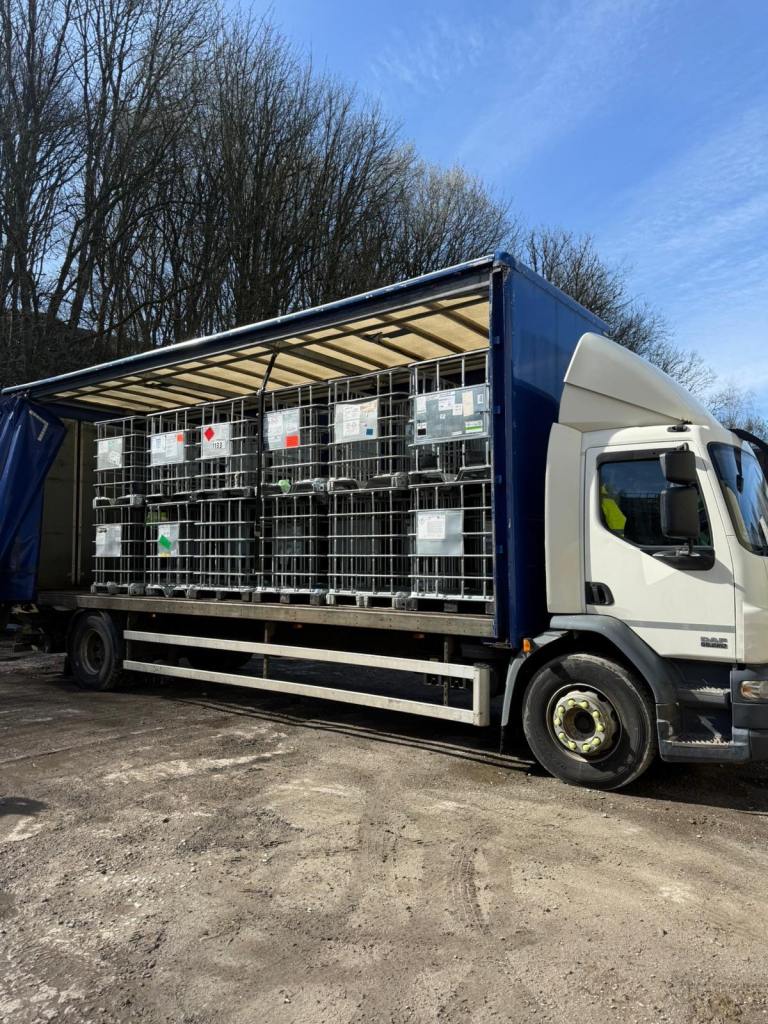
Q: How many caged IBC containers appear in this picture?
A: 12